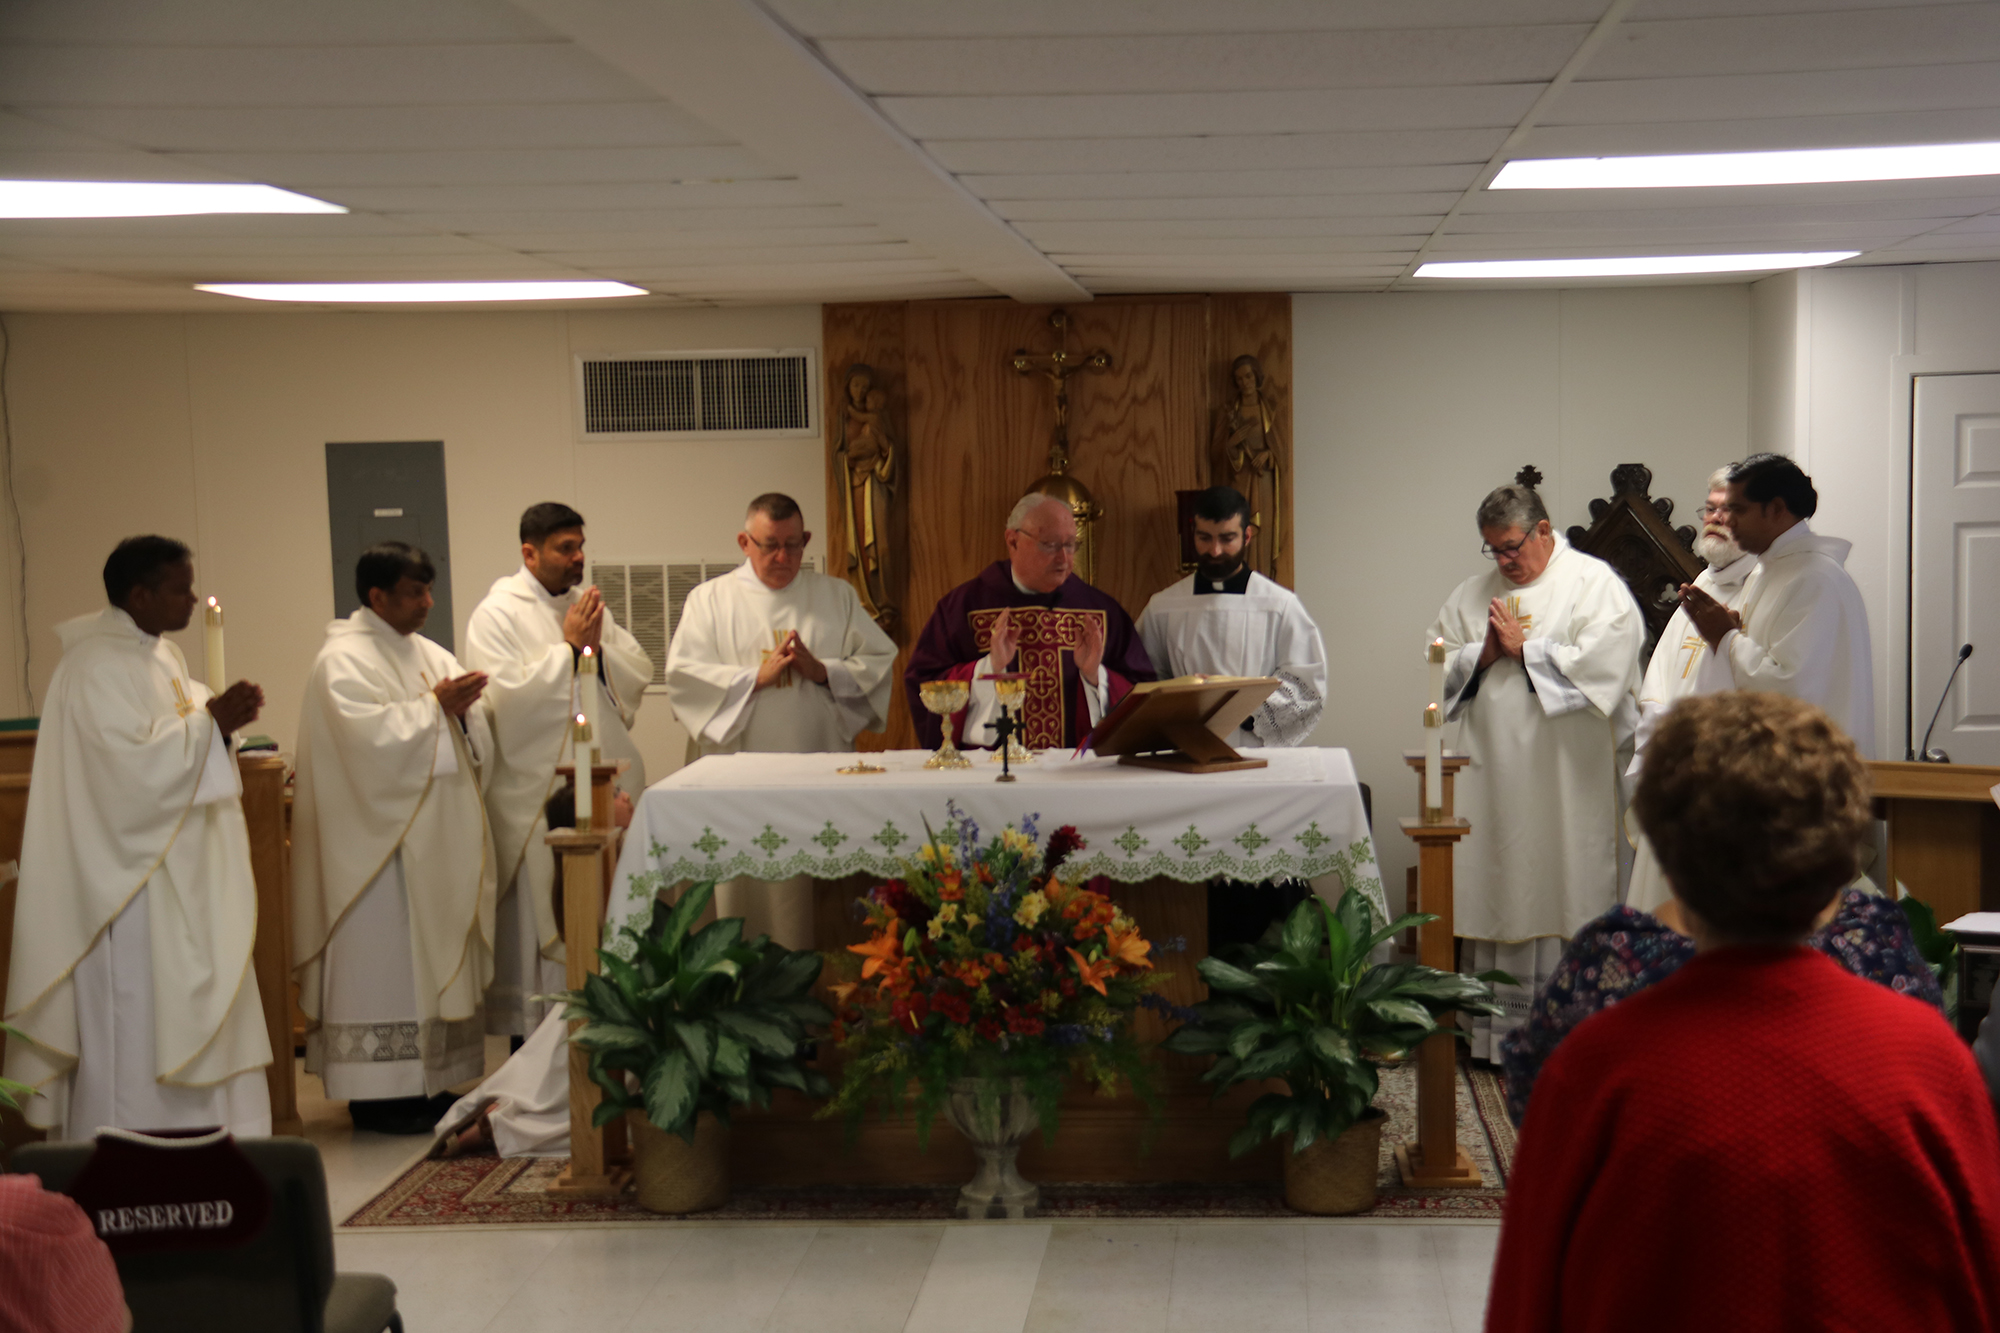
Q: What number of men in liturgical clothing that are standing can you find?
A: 9